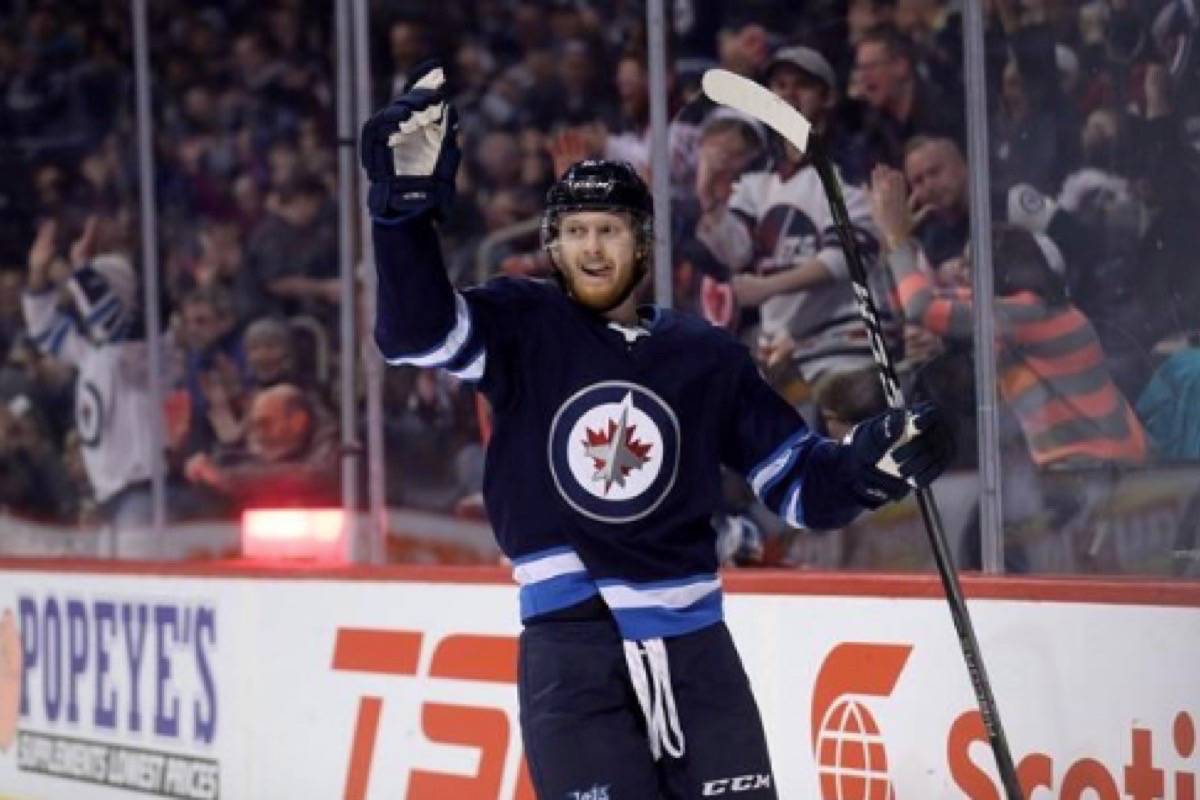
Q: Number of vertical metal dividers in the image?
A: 5